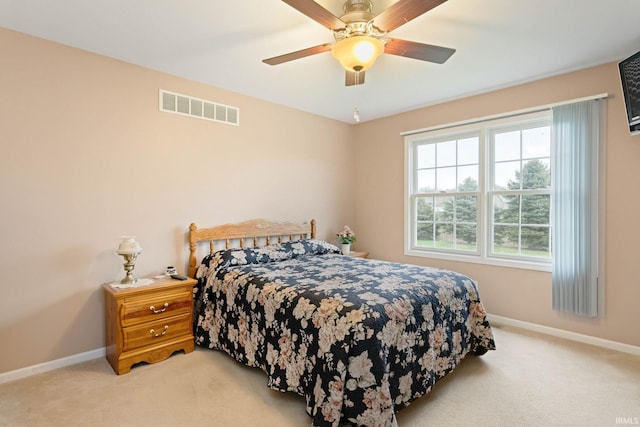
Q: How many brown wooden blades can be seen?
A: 5